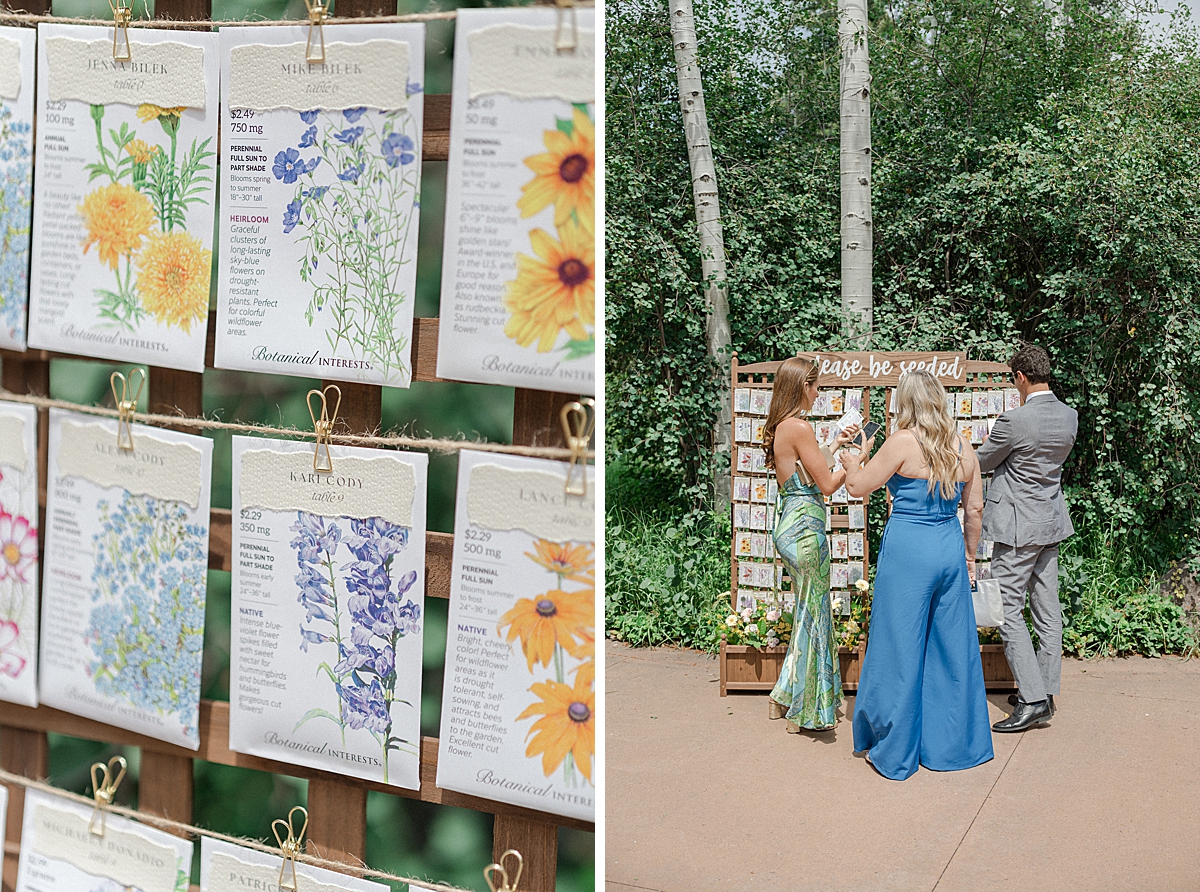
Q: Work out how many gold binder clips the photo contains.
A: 9